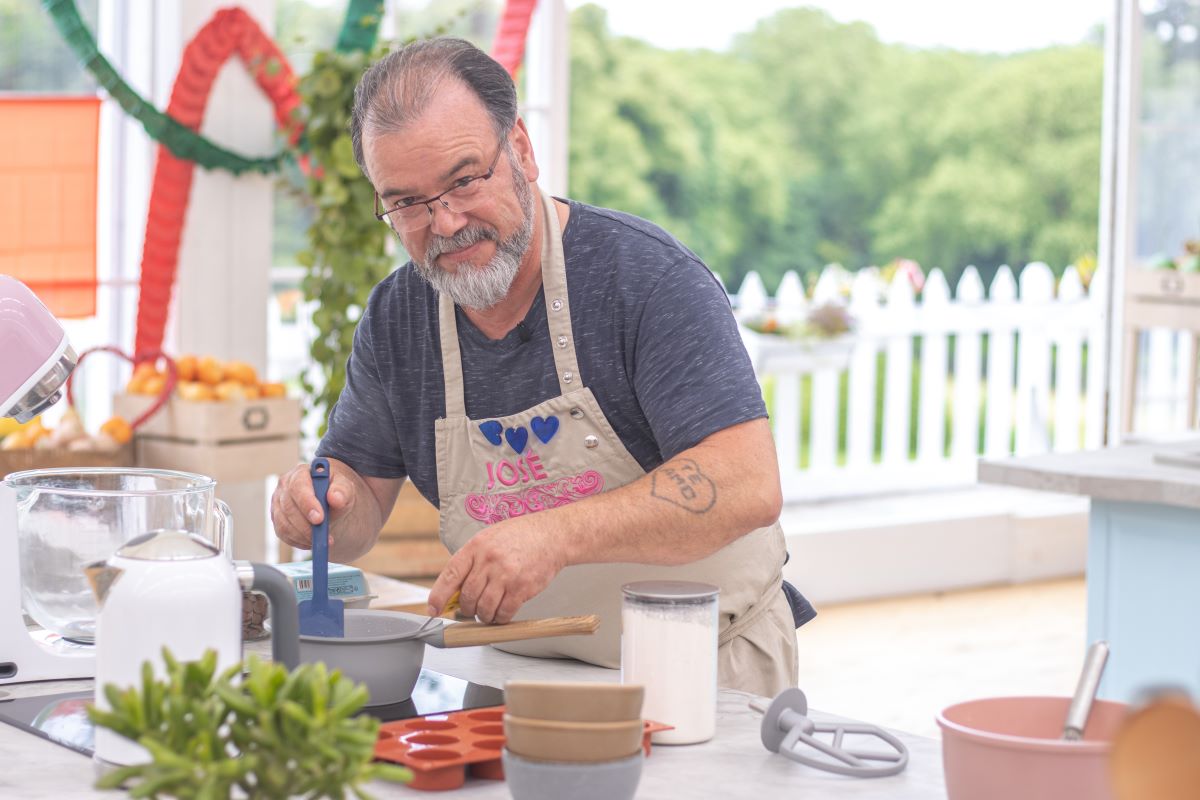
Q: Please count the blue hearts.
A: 3